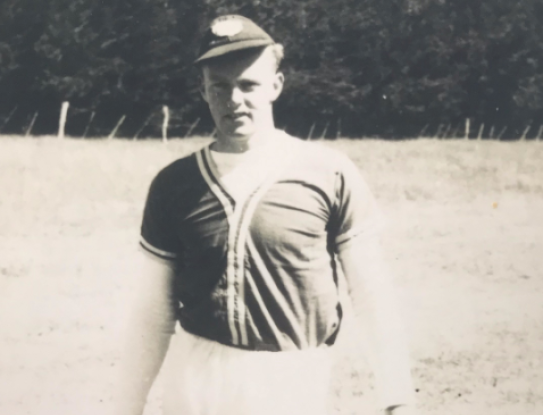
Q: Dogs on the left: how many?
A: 0